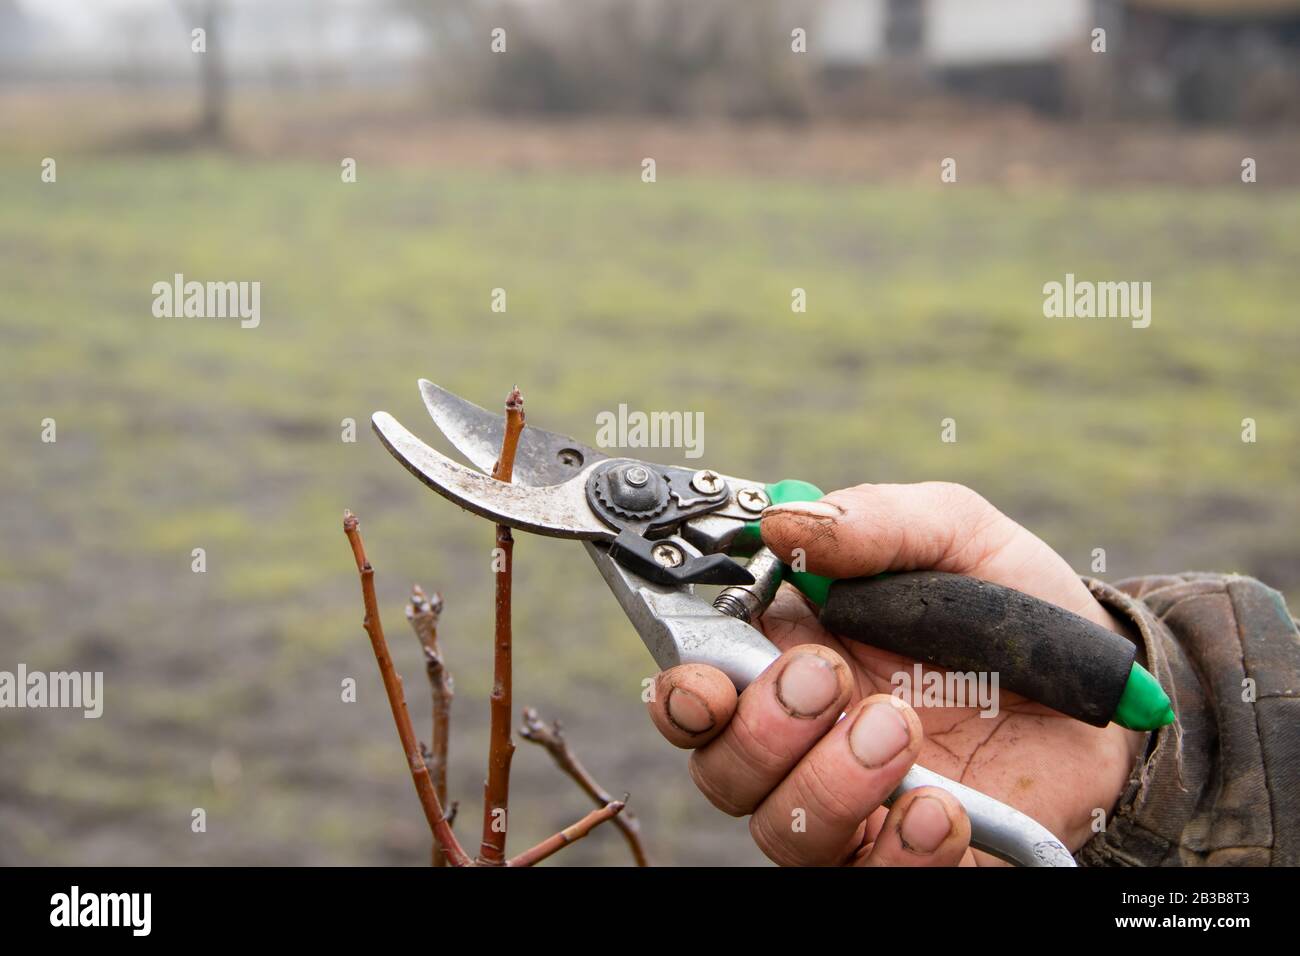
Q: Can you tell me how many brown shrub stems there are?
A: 5